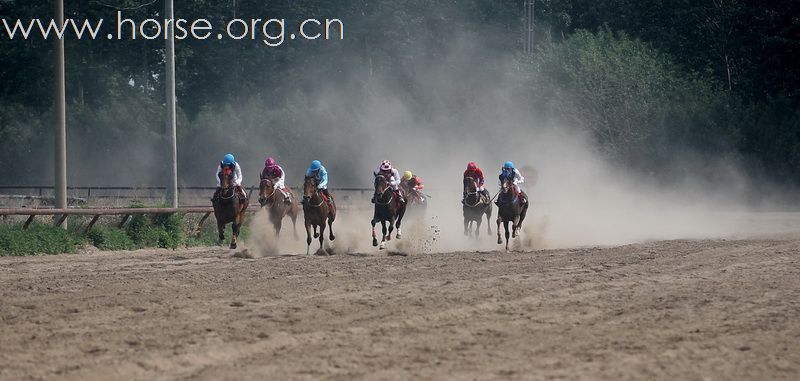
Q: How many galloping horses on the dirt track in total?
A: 7